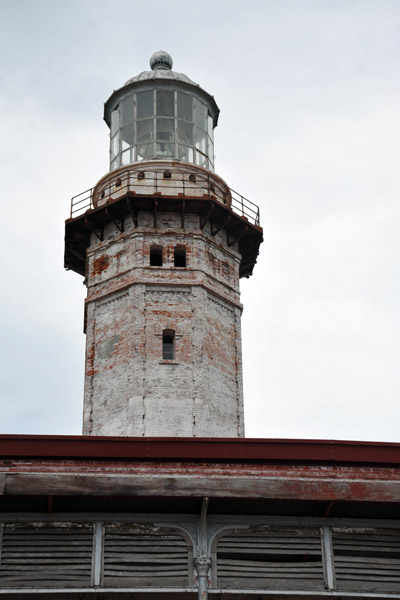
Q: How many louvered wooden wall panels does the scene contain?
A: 4